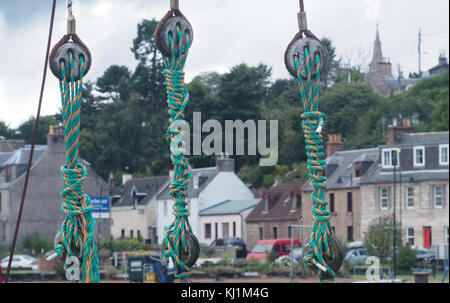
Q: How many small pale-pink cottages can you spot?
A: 1